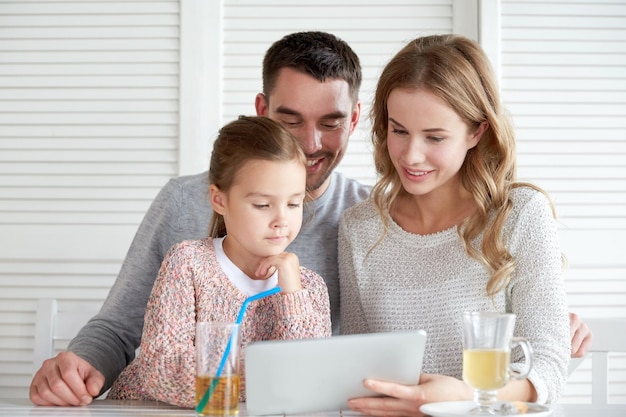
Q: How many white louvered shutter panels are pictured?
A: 3